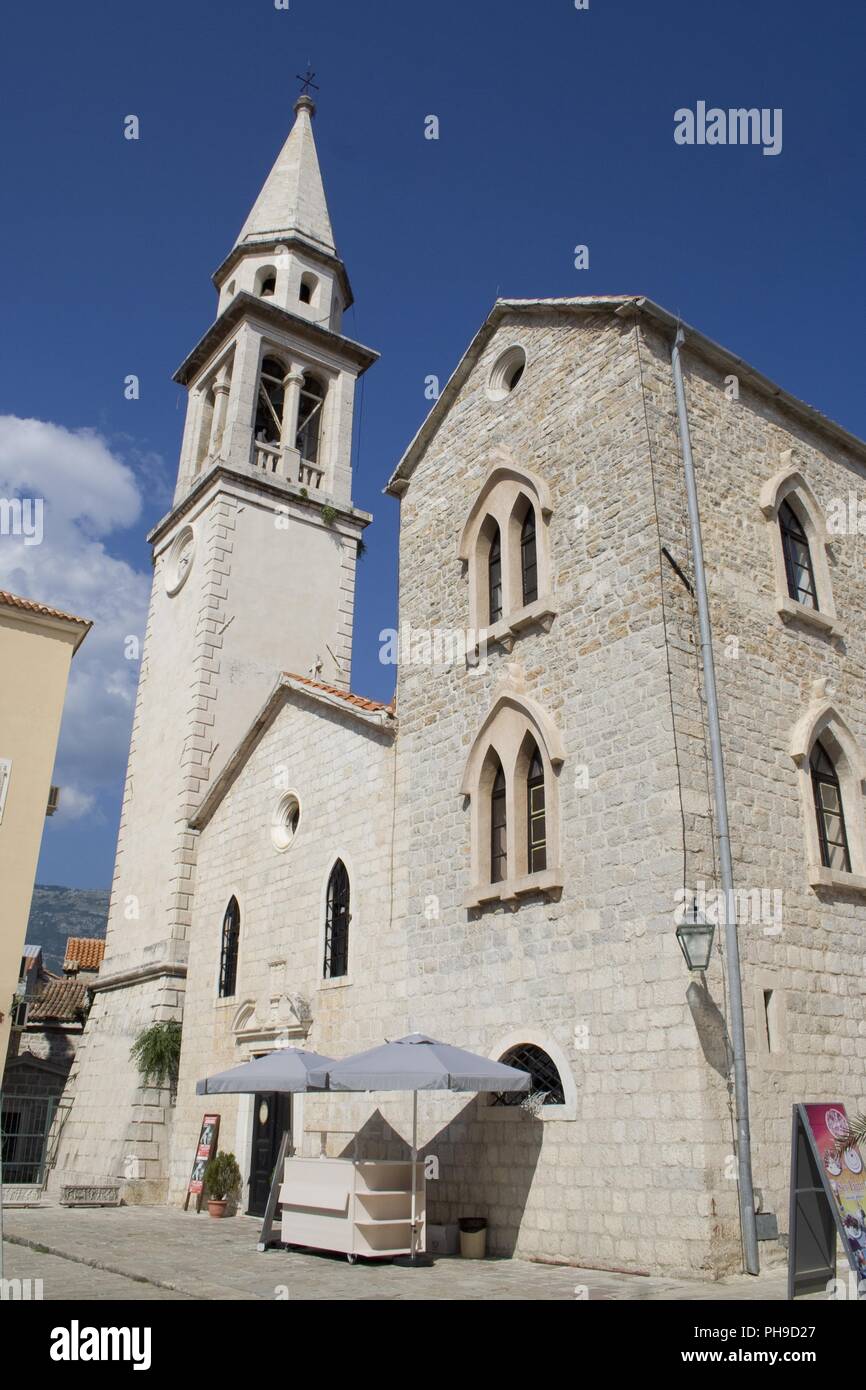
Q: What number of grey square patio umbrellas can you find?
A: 2